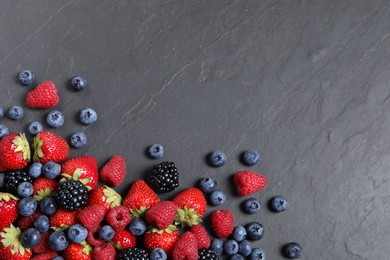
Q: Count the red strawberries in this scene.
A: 13